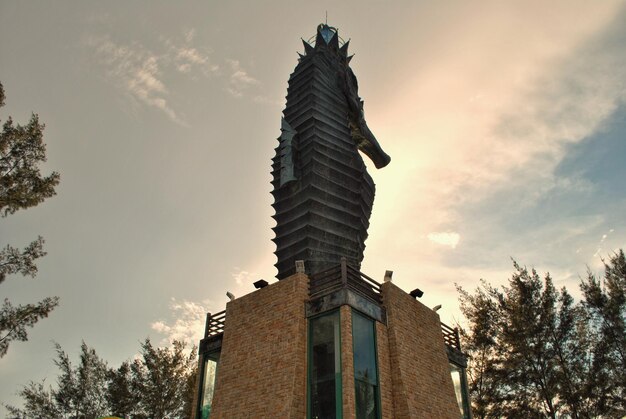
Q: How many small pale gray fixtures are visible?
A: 4